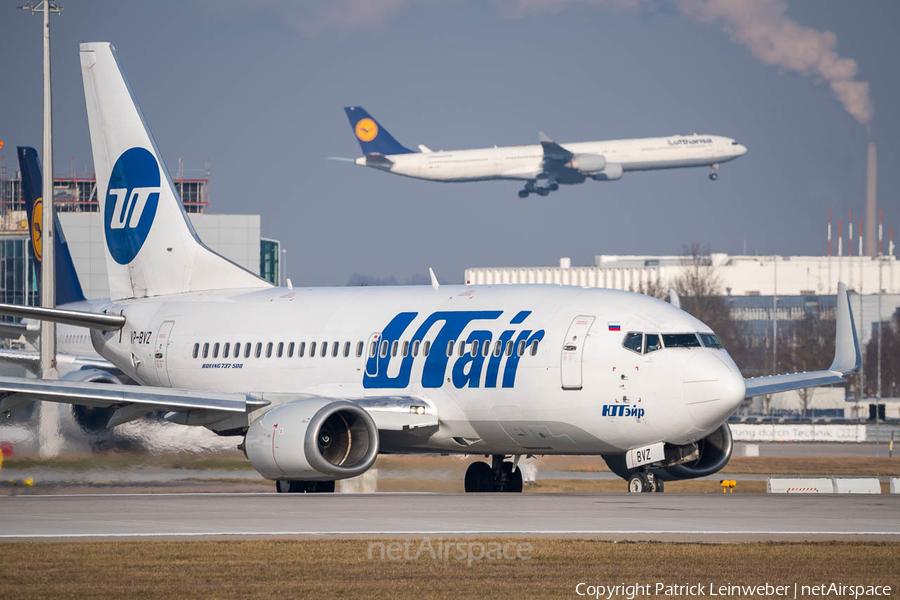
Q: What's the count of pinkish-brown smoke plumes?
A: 1